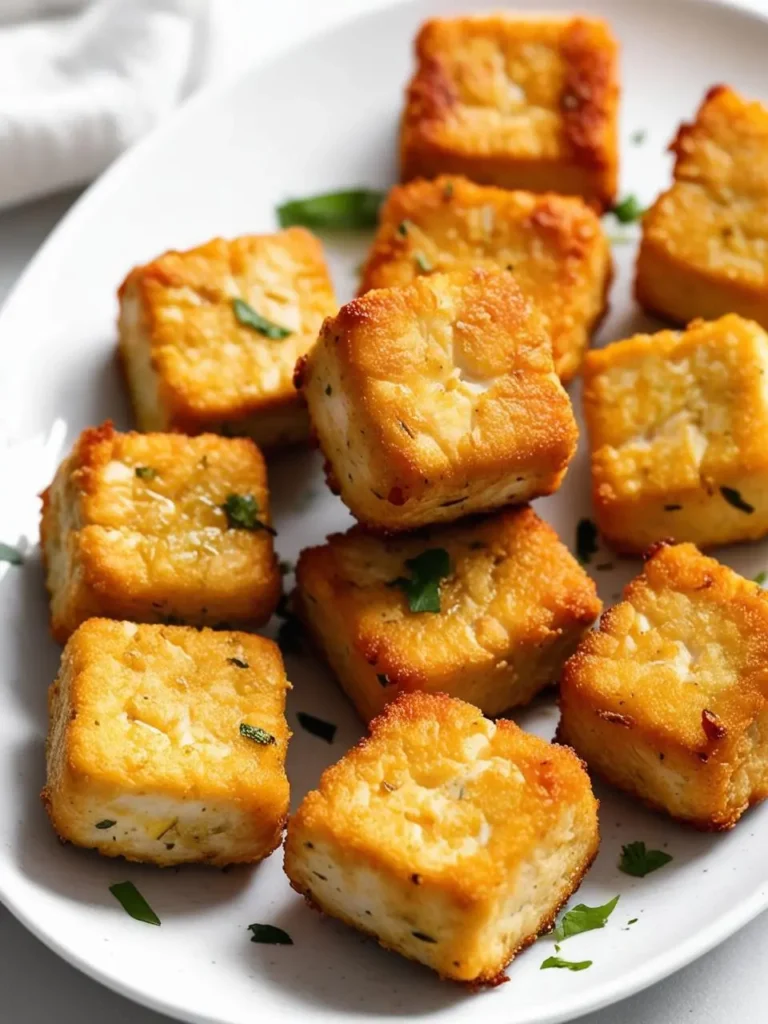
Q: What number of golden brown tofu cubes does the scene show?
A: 11